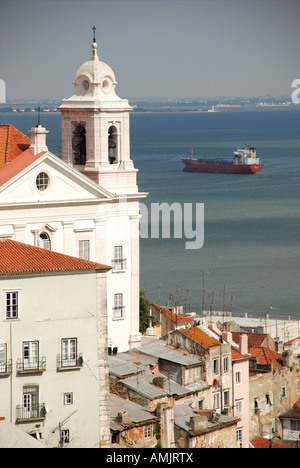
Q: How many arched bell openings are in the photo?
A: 2